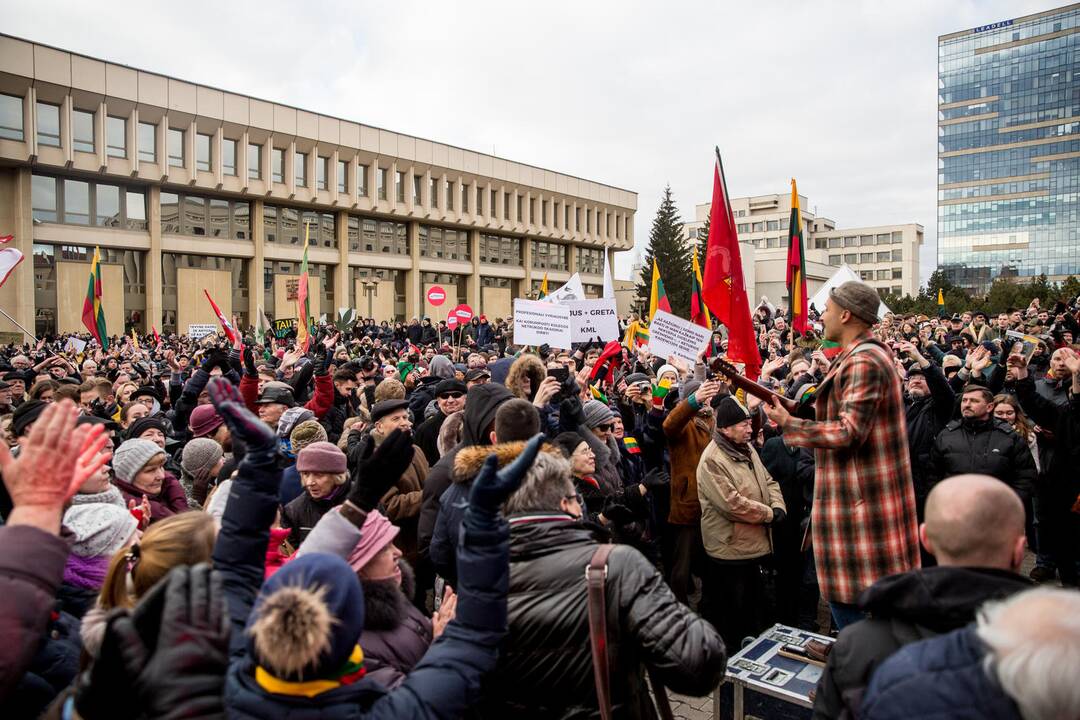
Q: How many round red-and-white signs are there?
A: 3